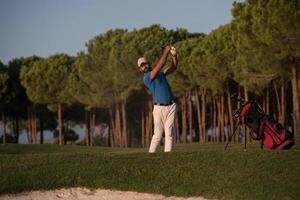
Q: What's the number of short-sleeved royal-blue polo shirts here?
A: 1